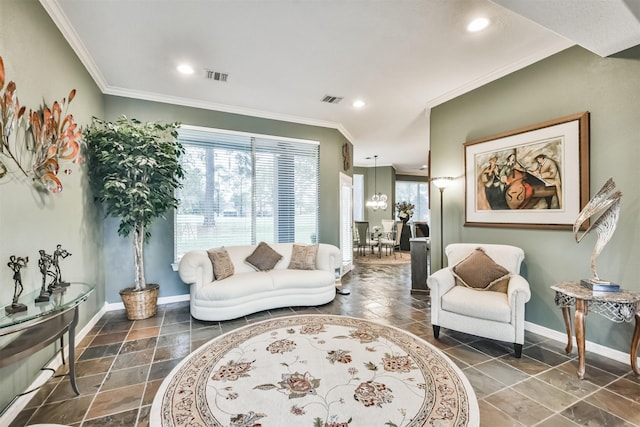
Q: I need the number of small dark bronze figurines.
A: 3